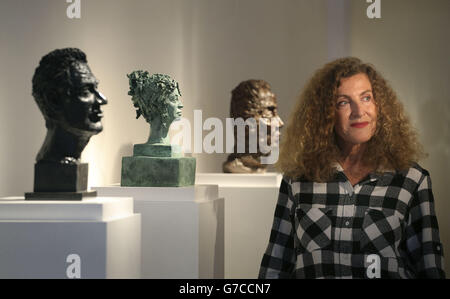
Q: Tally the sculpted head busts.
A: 3